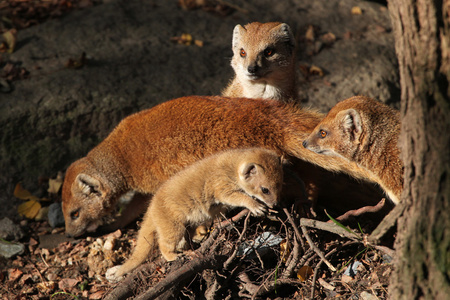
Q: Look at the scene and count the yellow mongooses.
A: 4